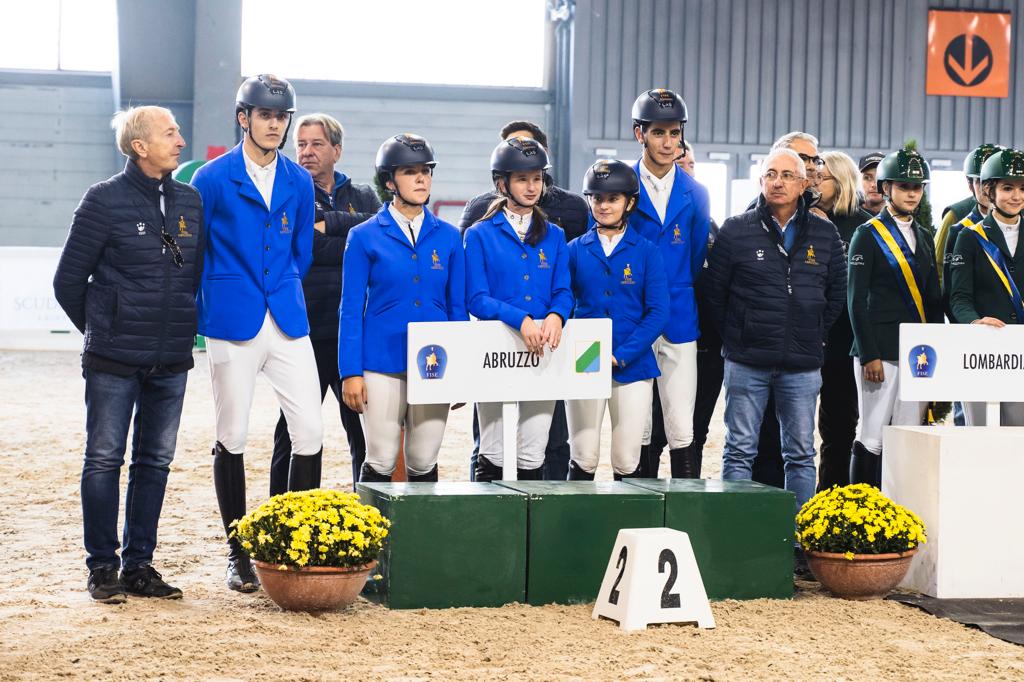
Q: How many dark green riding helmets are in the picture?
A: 3